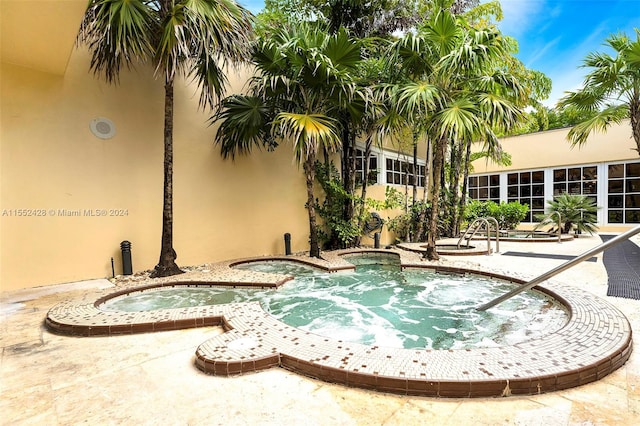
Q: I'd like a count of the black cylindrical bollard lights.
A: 3